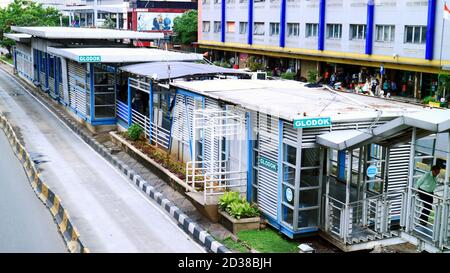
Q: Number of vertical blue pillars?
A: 6